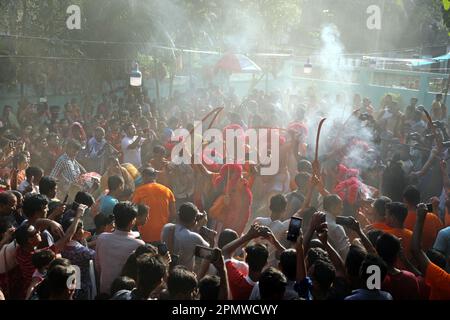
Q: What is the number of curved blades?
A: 4